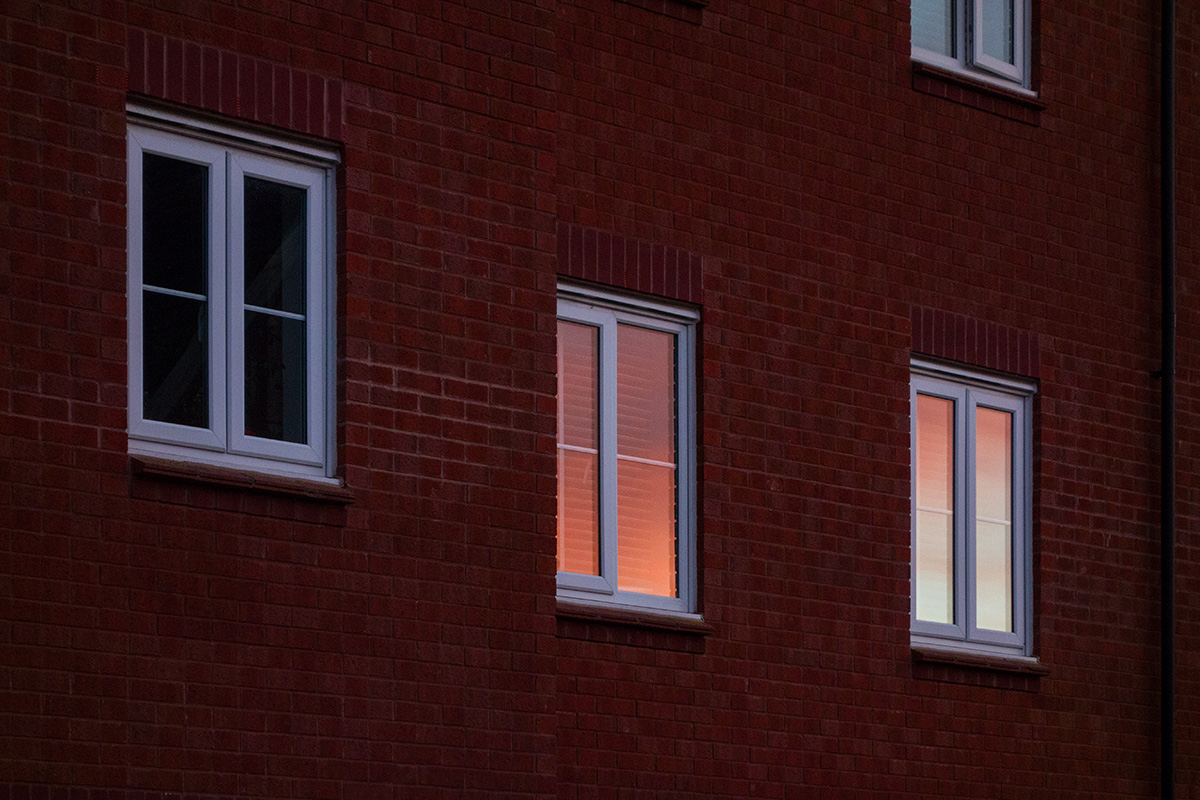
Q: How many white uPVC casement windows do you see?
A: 4